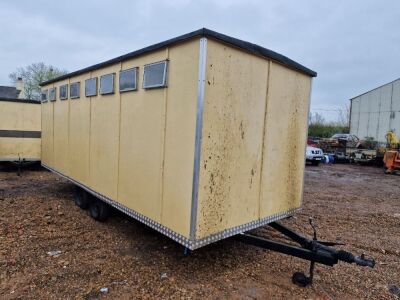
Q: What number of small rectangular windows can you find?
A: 8